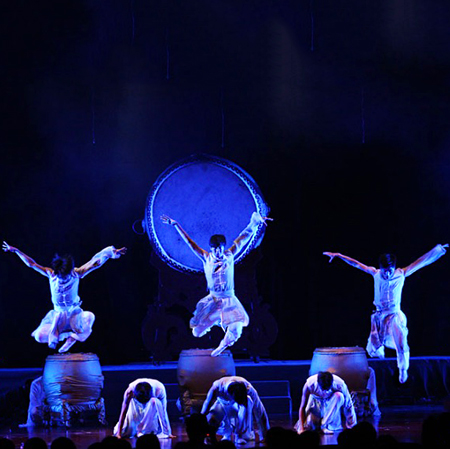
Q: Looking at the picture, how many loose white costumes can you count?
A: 6